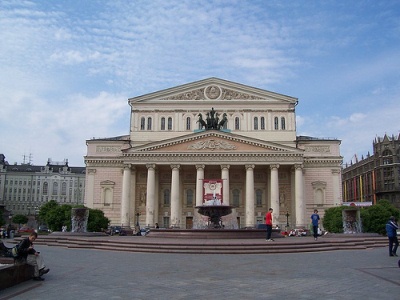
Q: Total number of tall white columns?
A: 8